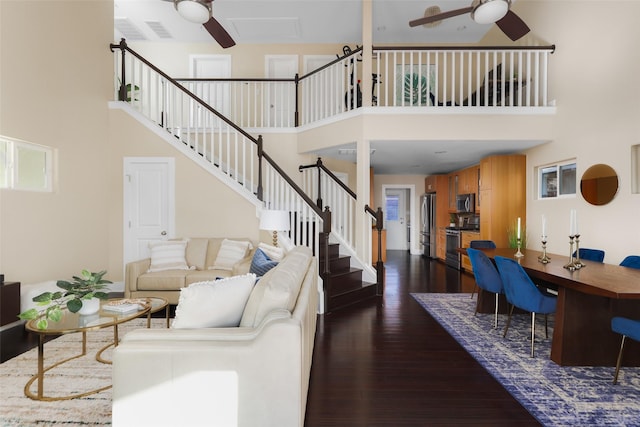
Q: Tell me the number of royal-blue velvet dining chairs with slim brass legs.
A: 6